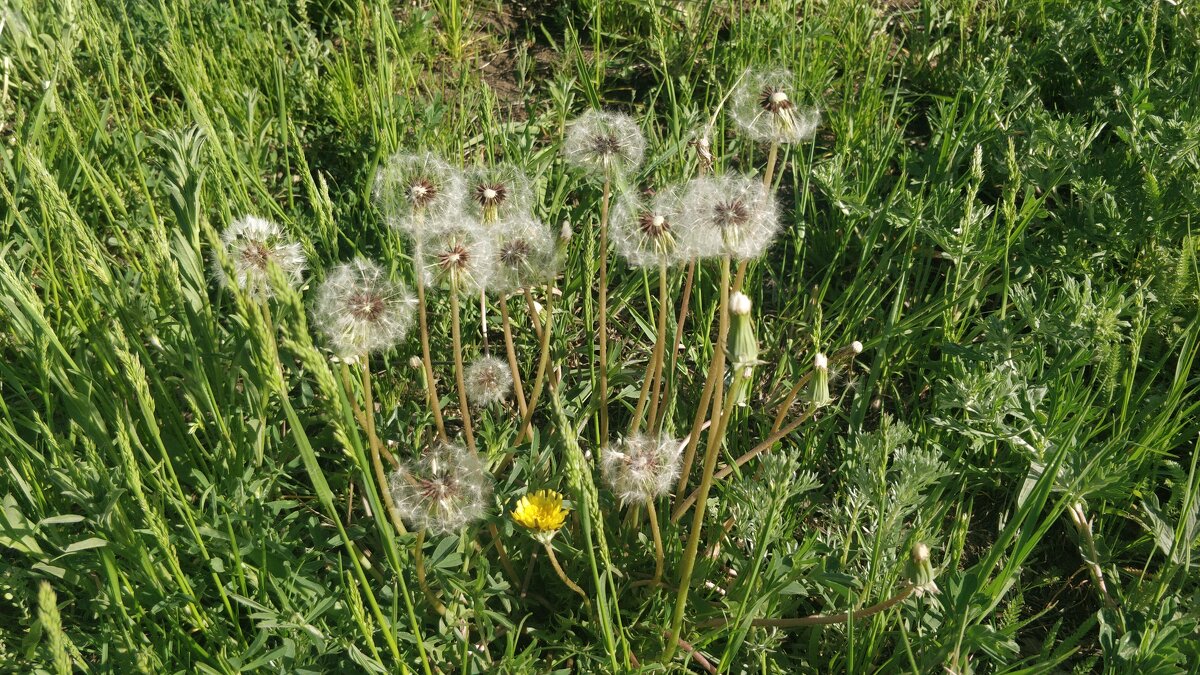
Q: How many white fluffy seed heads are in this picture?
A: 13